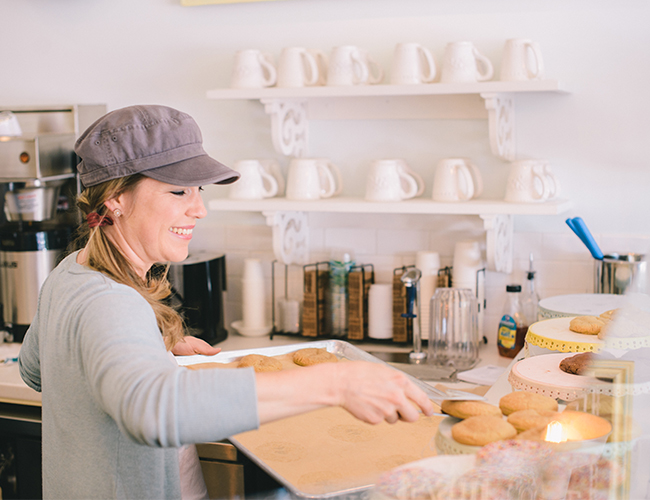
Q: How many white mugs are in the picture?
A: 11